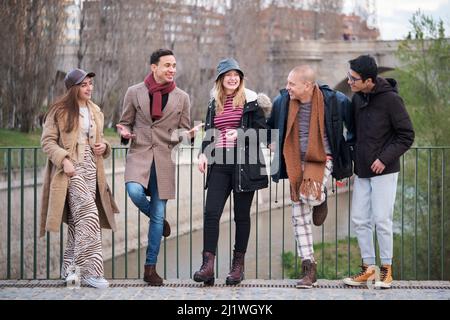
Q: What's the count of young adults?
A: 5